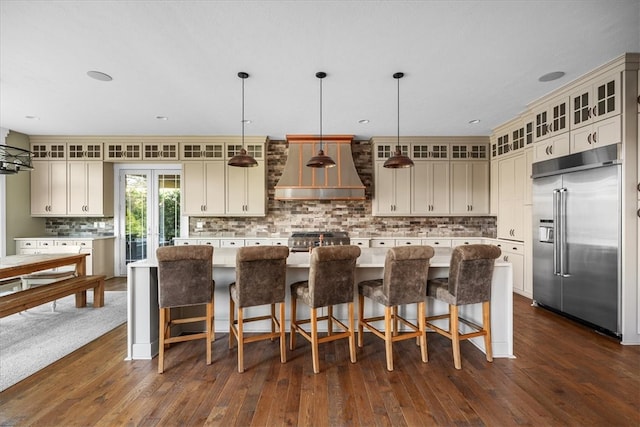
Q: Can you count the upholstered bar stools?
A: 5